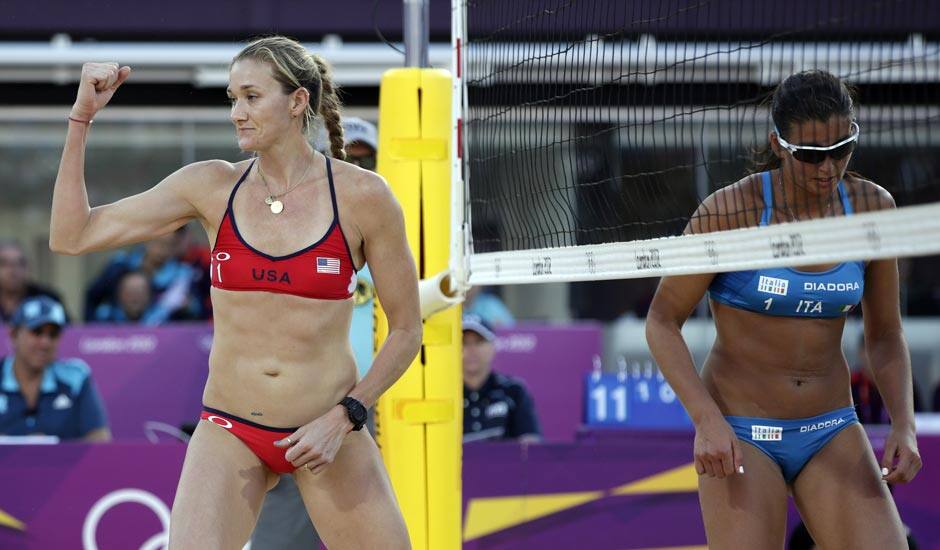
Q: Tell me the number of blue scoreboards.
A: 1